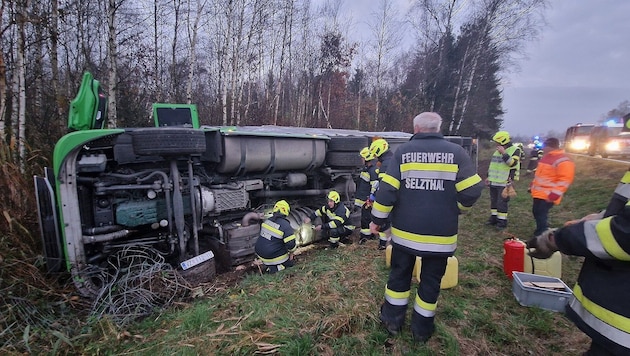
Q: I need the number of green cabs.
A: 1